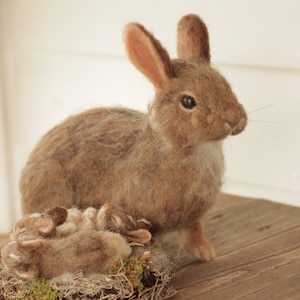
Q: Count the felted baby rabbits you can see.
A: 3